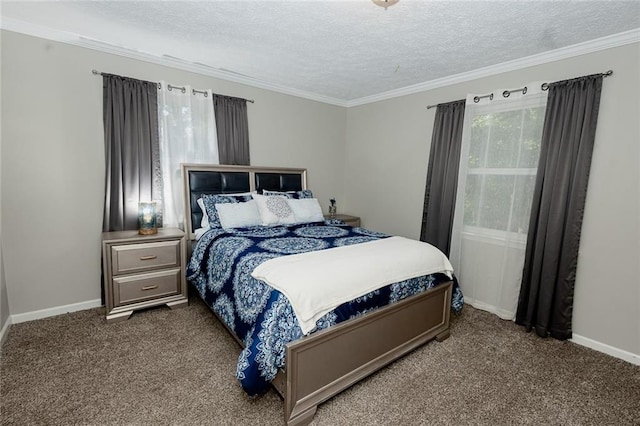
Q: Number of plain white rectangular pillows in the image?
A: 2